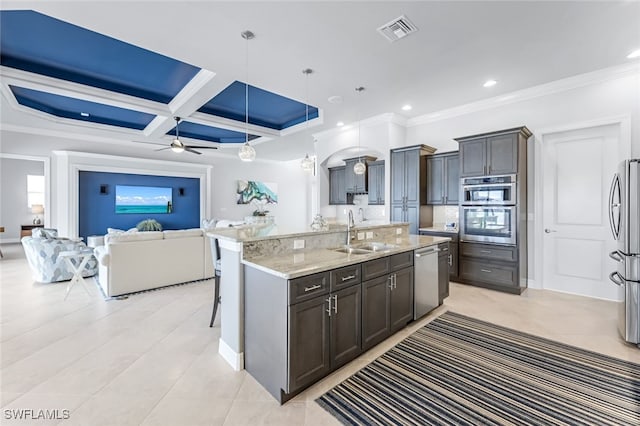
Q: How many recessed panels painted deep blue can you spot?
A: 4